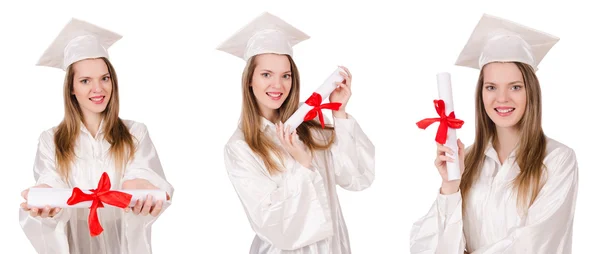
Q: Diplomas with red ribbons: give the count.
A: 3